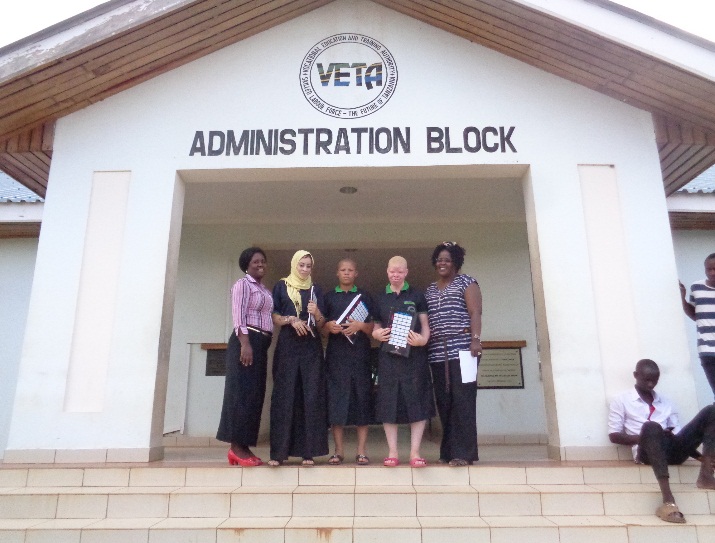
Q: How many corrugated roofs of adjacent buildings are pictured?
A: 2